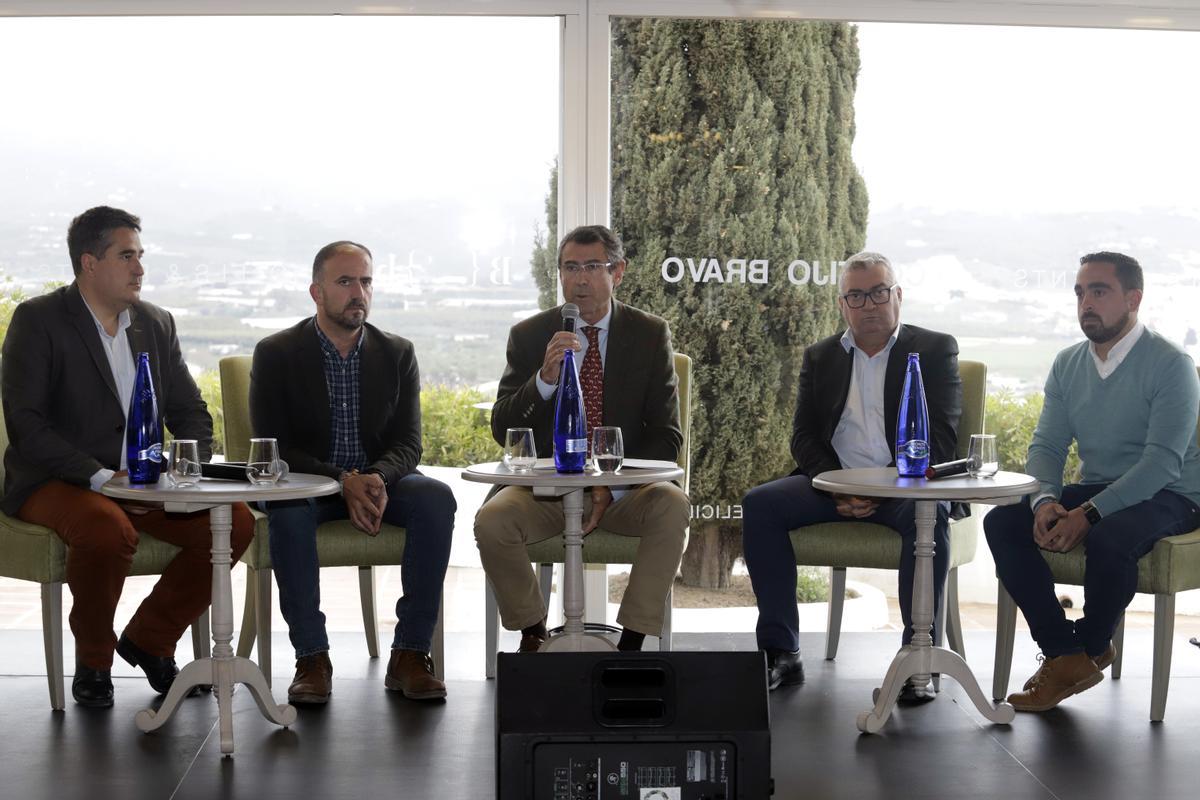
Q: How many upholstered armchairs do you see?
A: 5